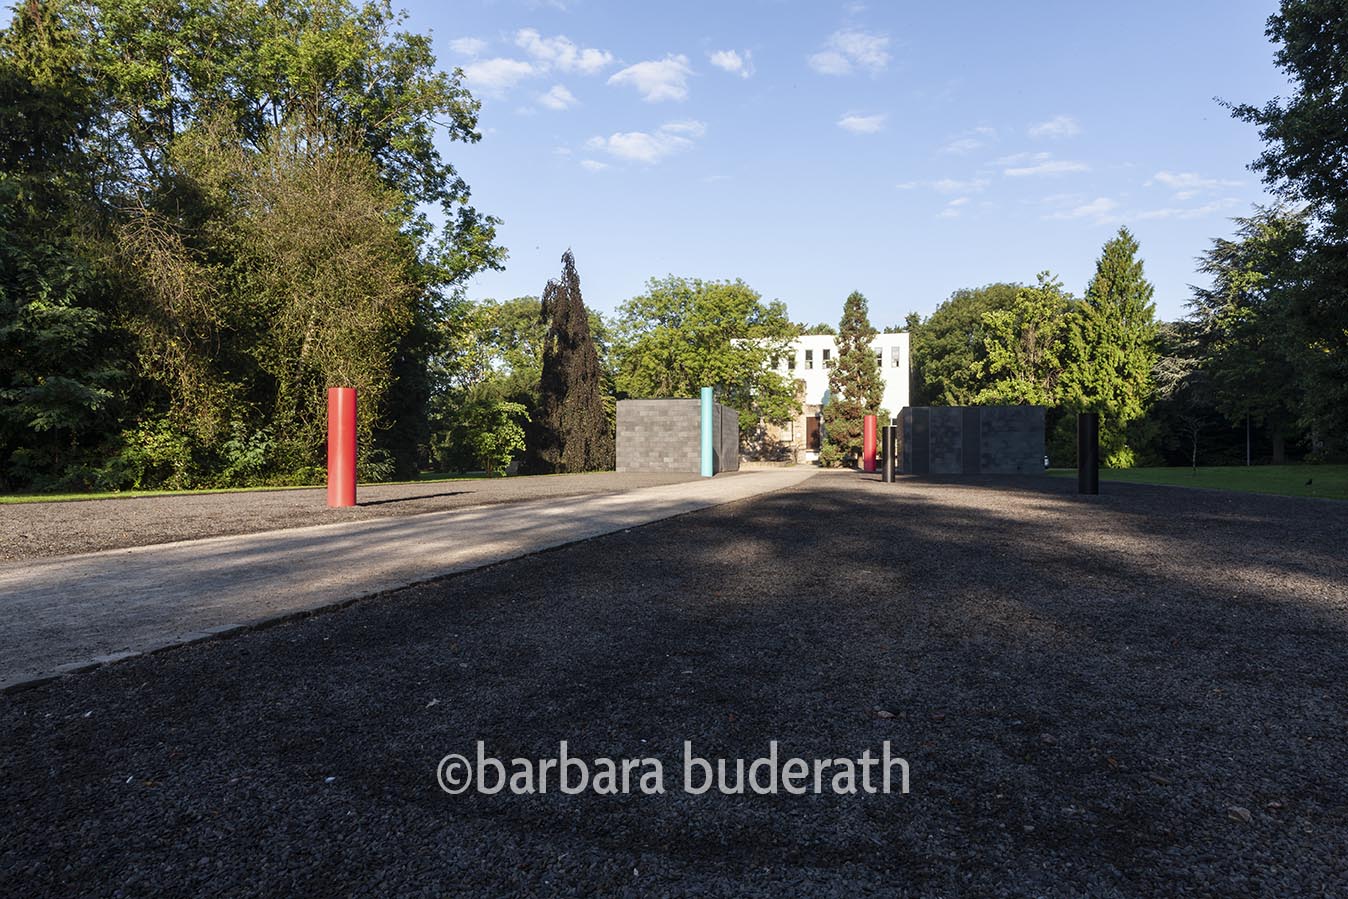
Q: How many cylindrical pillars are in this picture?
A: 5